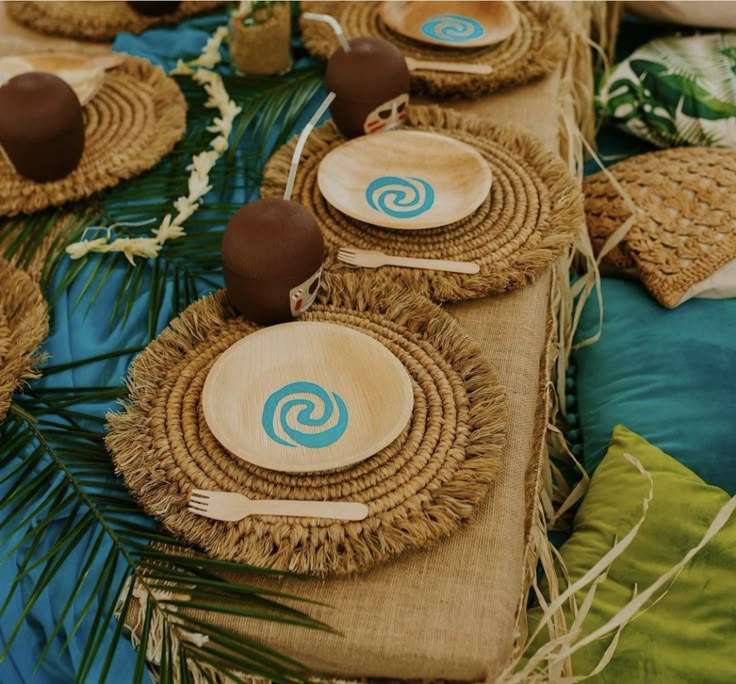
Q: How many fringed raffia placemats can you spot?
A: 6